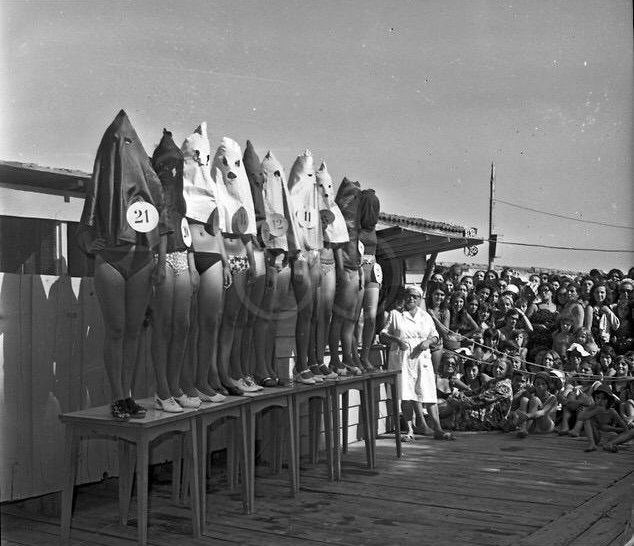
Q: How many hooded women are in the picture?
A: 10